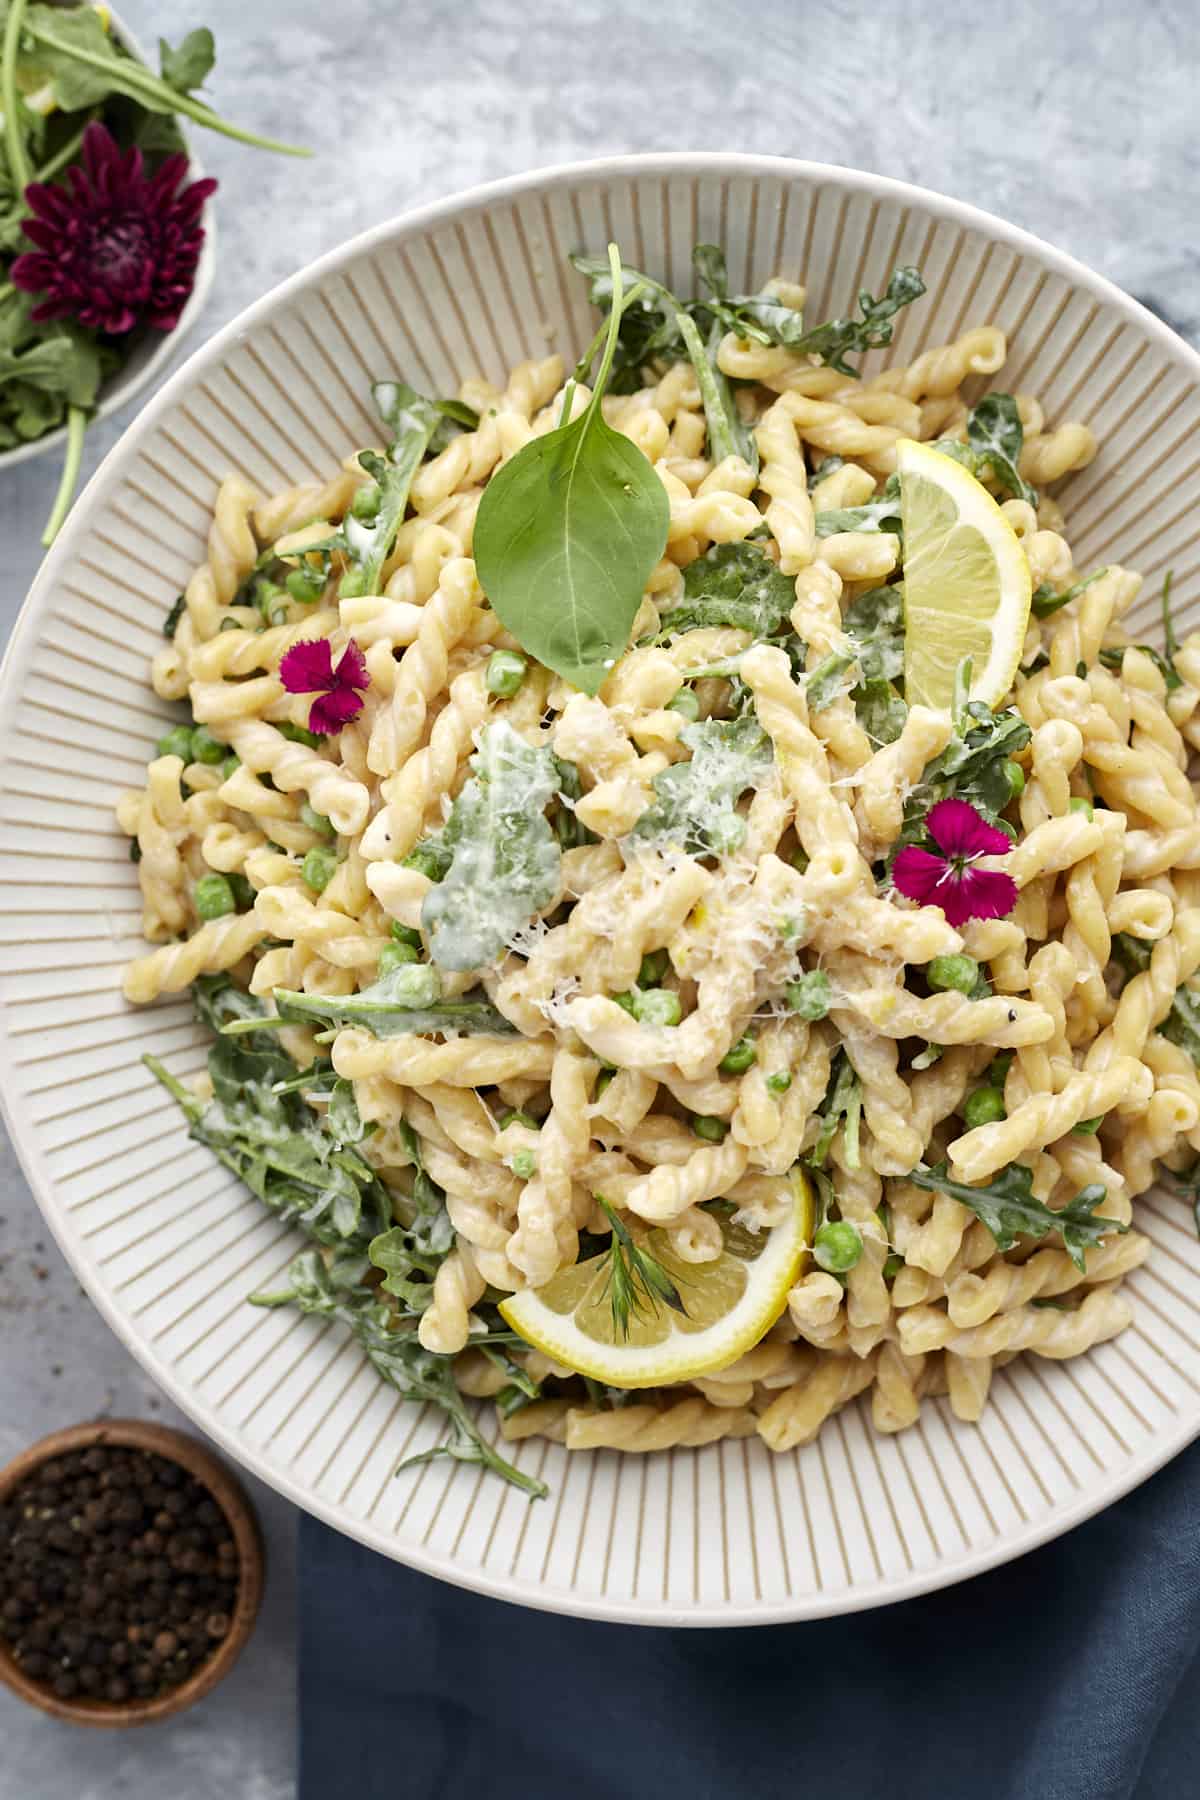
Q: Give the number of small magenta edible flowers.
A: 2